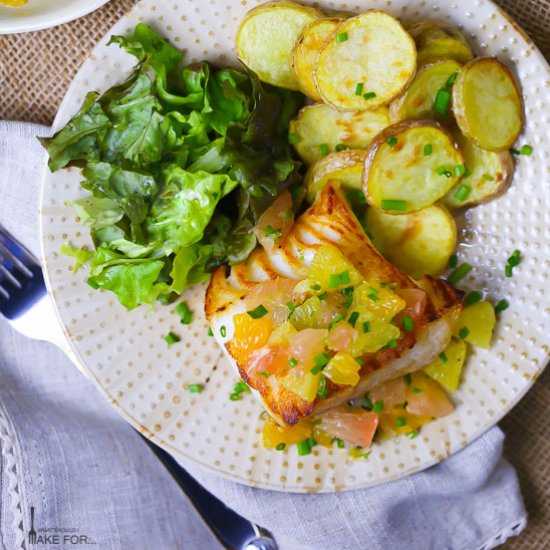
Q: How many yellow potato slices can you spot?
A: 11